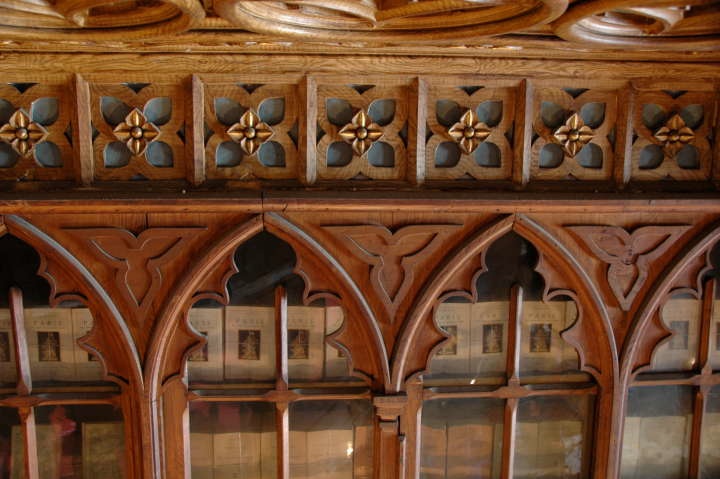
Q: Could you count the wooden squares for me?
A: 7